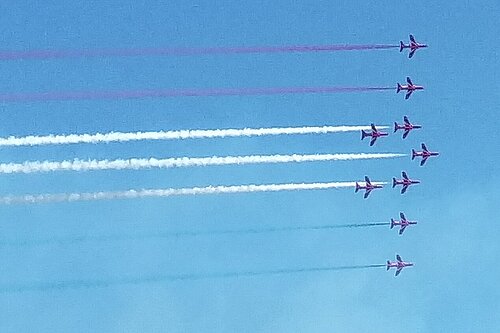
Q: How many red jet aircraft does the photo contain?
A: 9